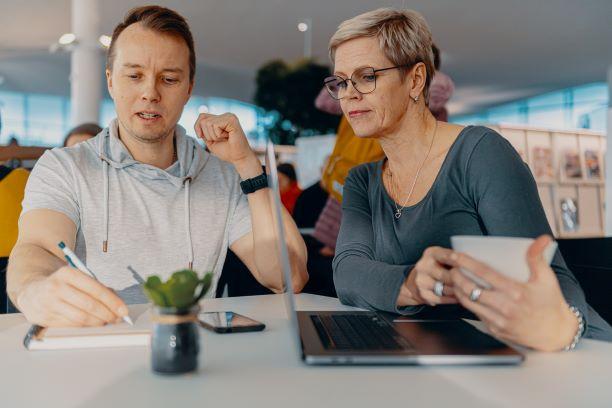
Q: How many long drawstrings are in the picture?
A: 2